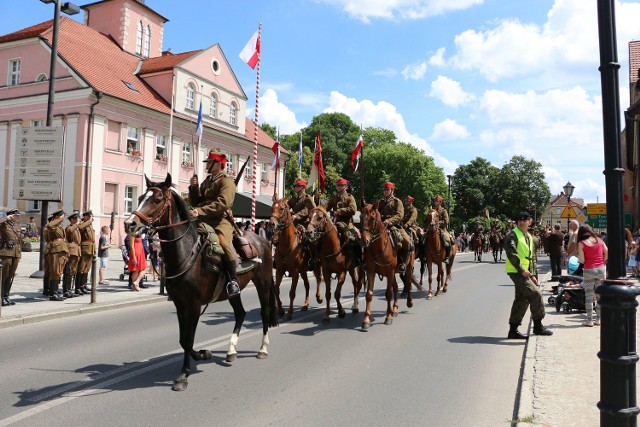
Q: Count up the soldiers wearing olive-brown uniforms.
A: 11